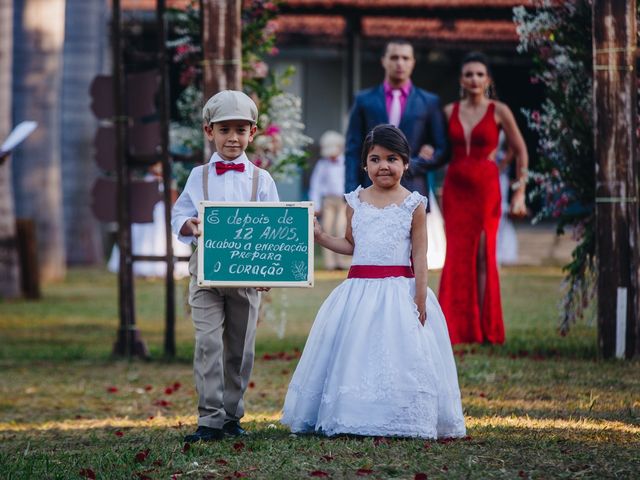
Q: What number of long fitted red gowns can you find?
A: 1